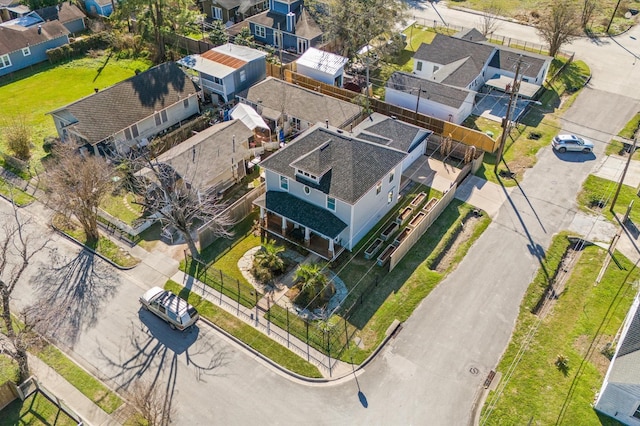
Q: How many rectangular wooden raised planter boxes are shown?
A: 8